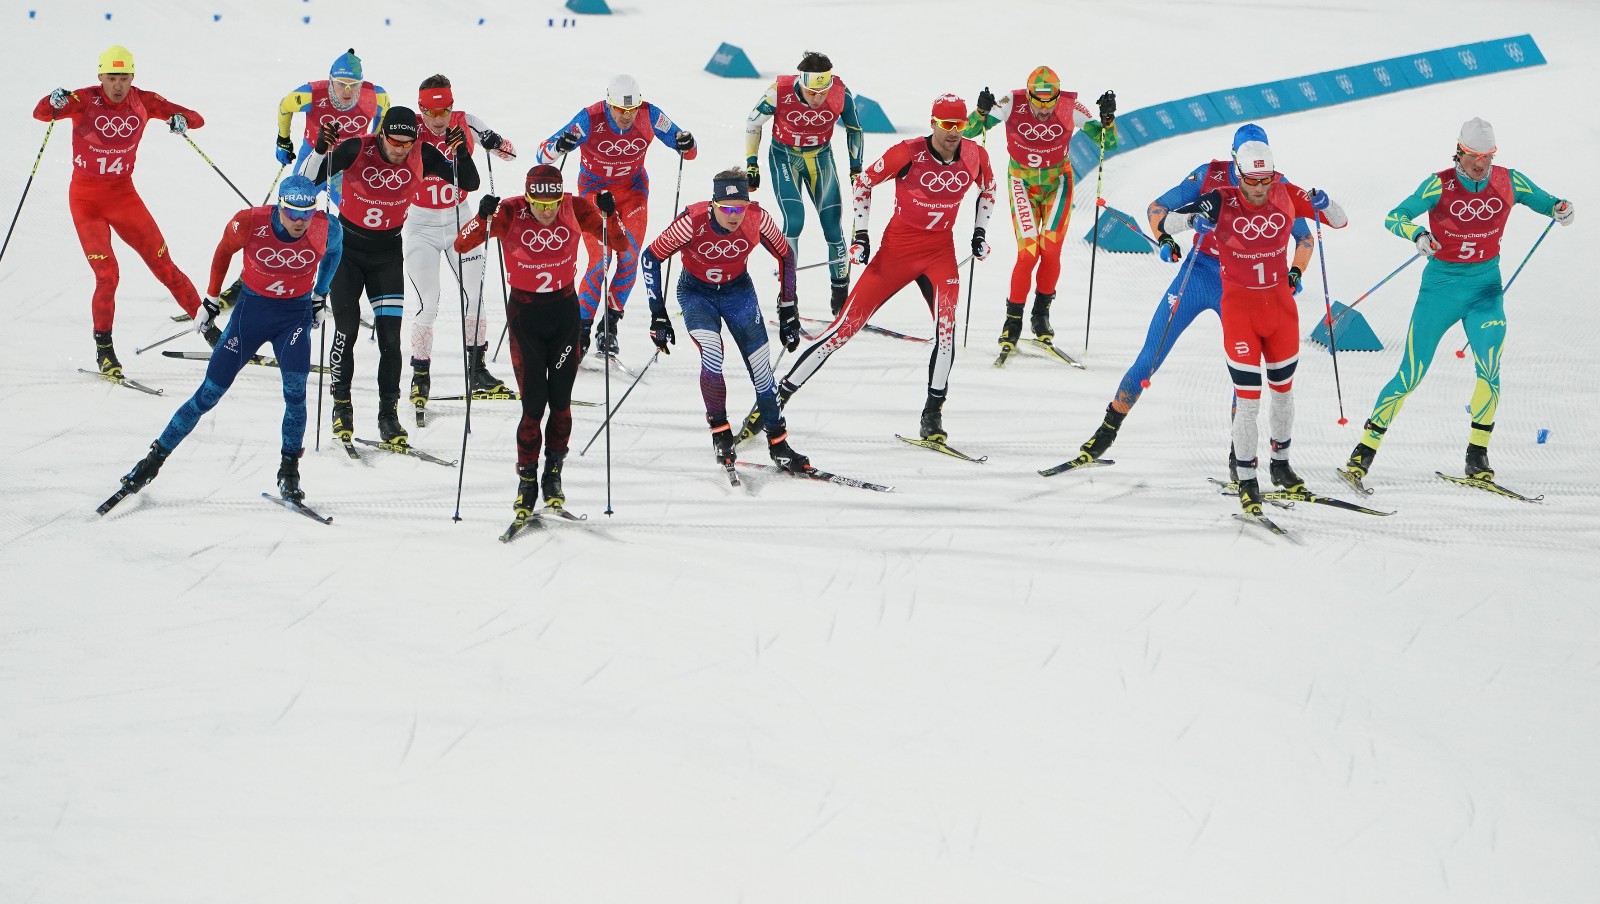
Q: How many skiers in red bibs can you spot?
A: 14